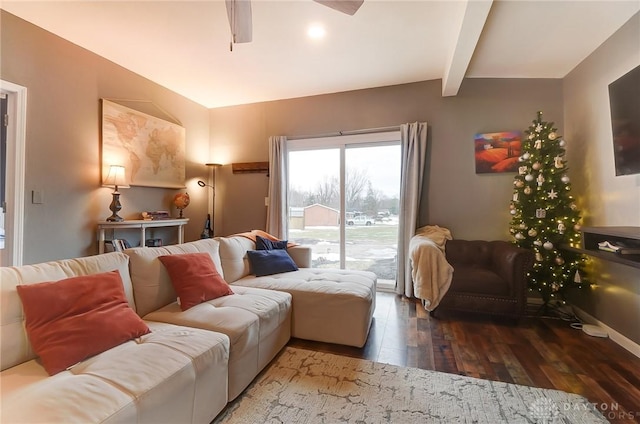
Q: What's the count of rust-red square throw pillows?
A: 2